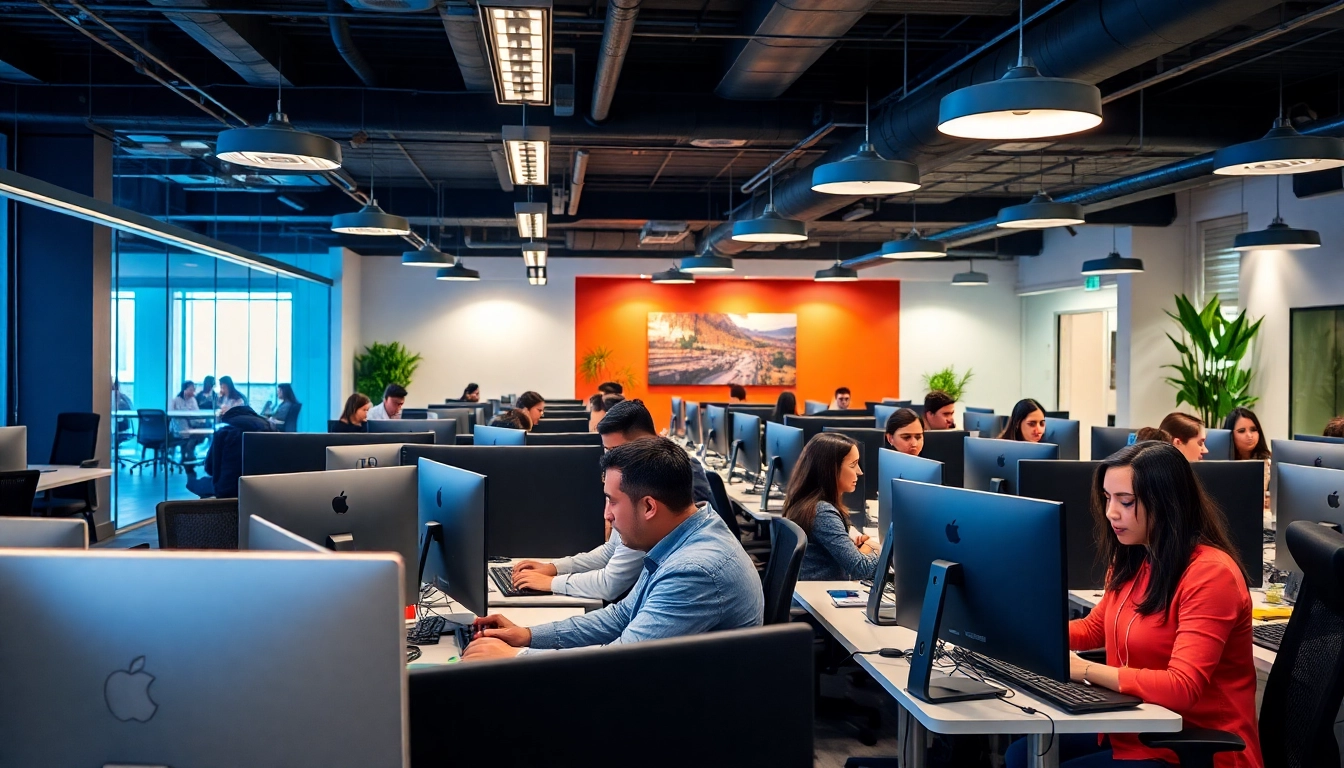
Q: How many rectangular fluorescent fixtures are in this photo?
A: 5